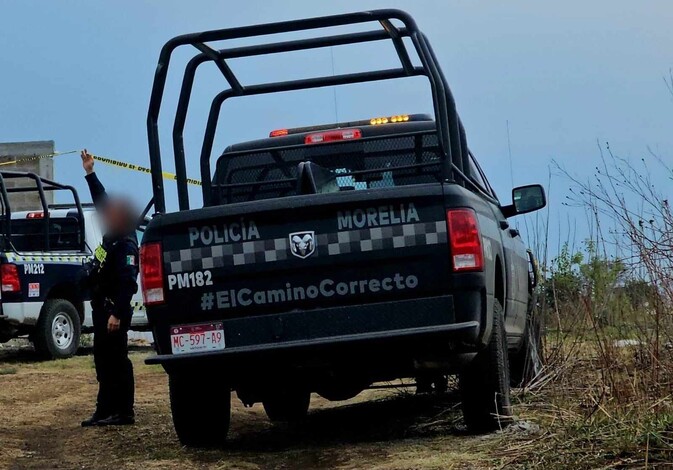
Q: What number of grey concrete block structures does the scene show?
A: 1